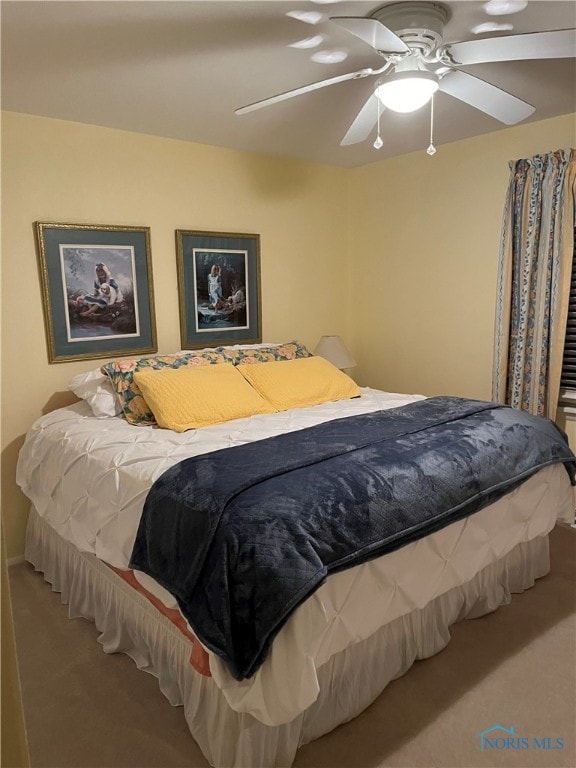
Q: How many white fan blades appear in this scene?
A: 5